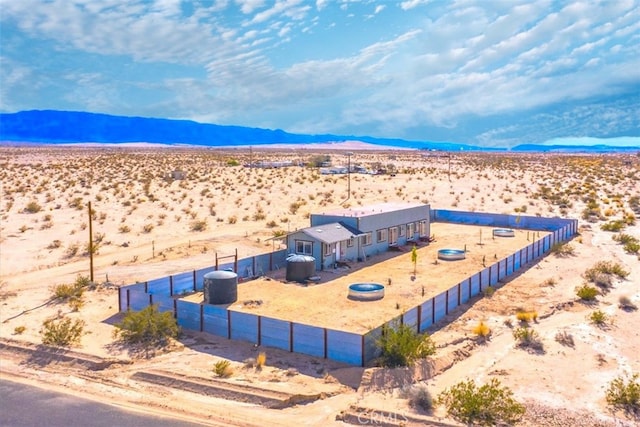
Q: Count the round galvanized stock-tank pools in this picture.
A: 3